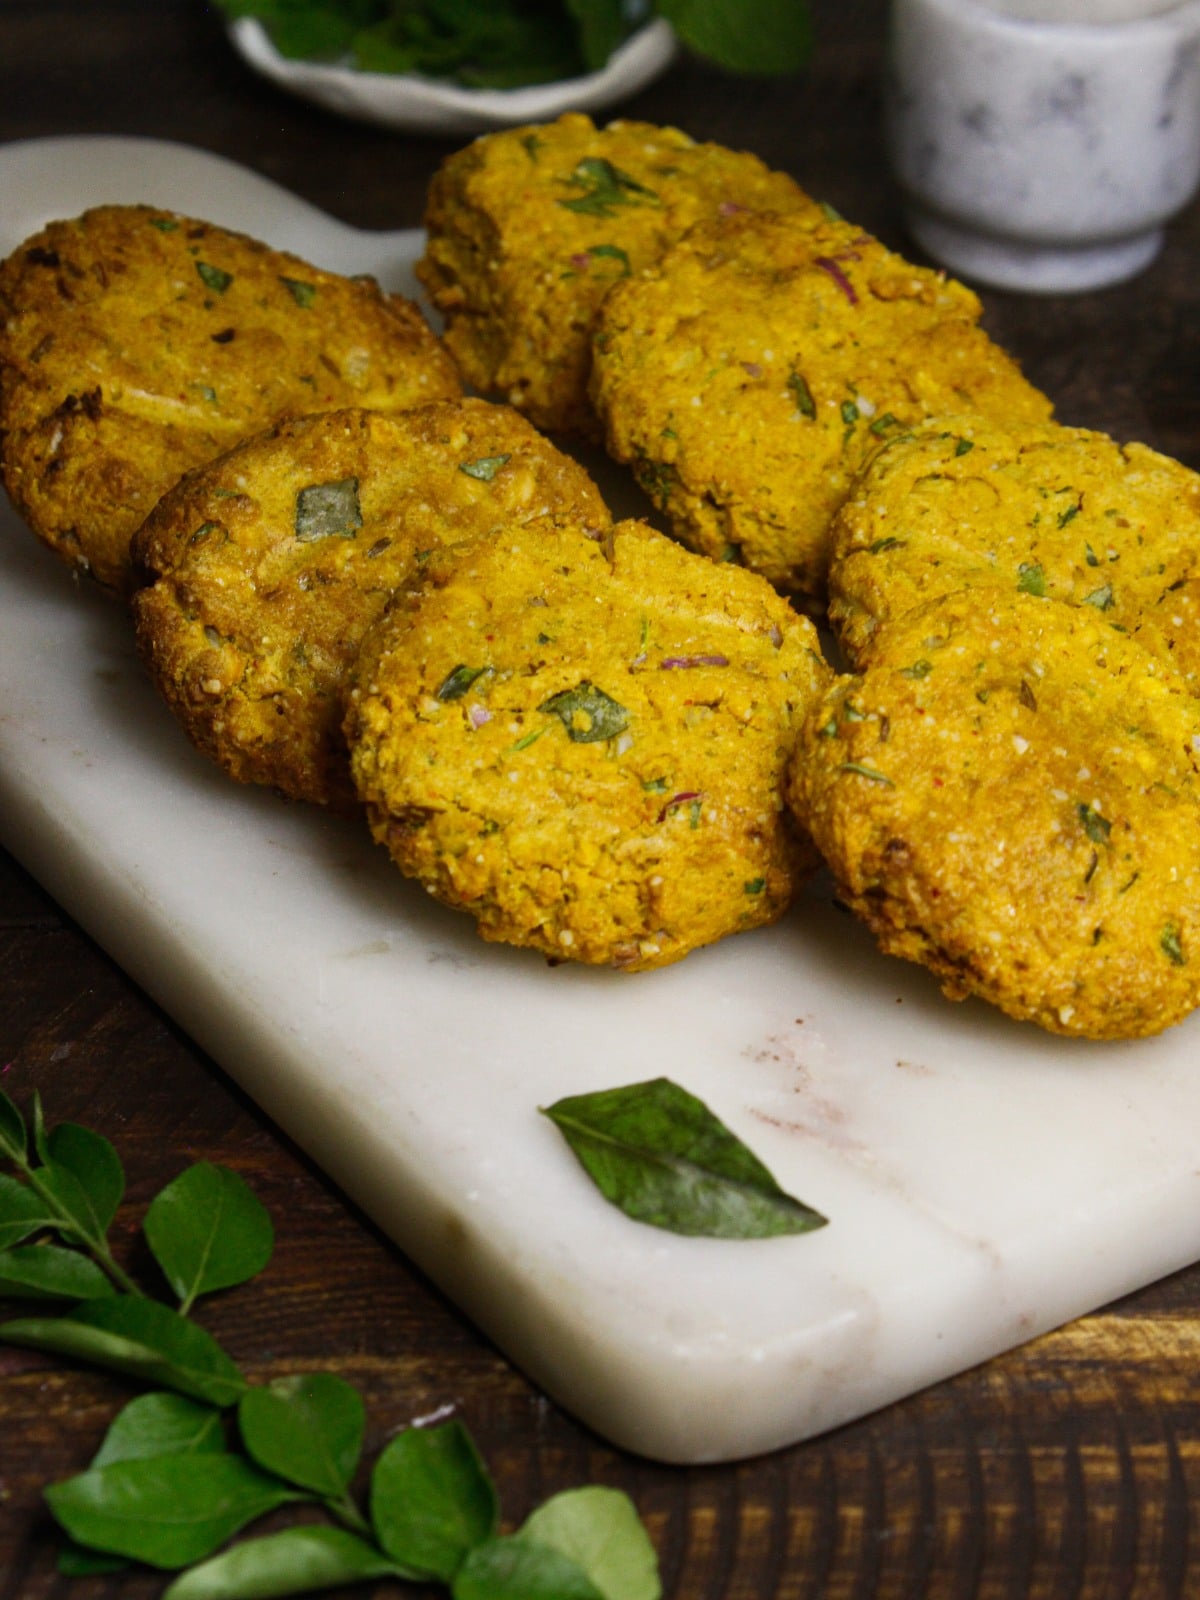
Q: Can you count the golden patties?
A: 7